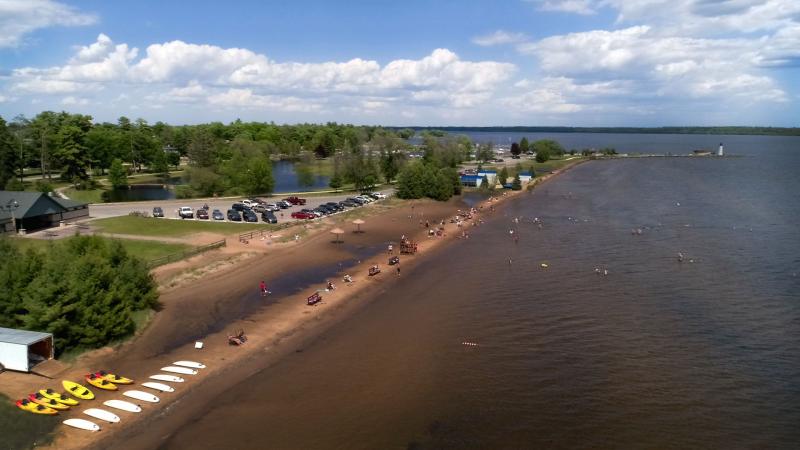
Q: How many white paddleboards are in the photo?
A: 8